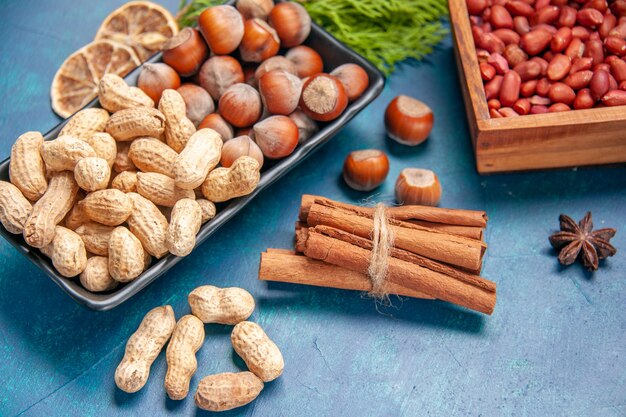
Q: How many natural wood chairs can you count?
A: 0